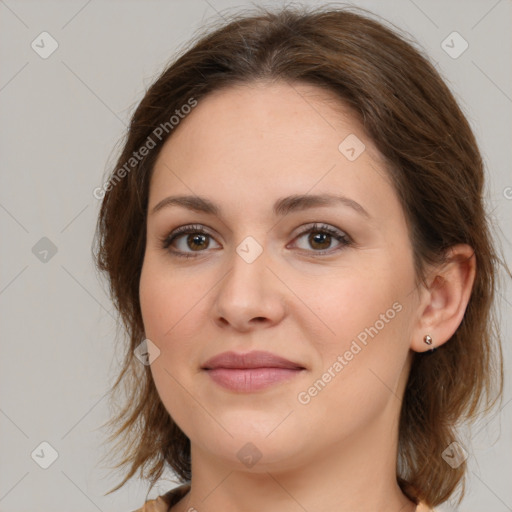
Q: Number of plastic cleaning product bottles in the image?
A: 0